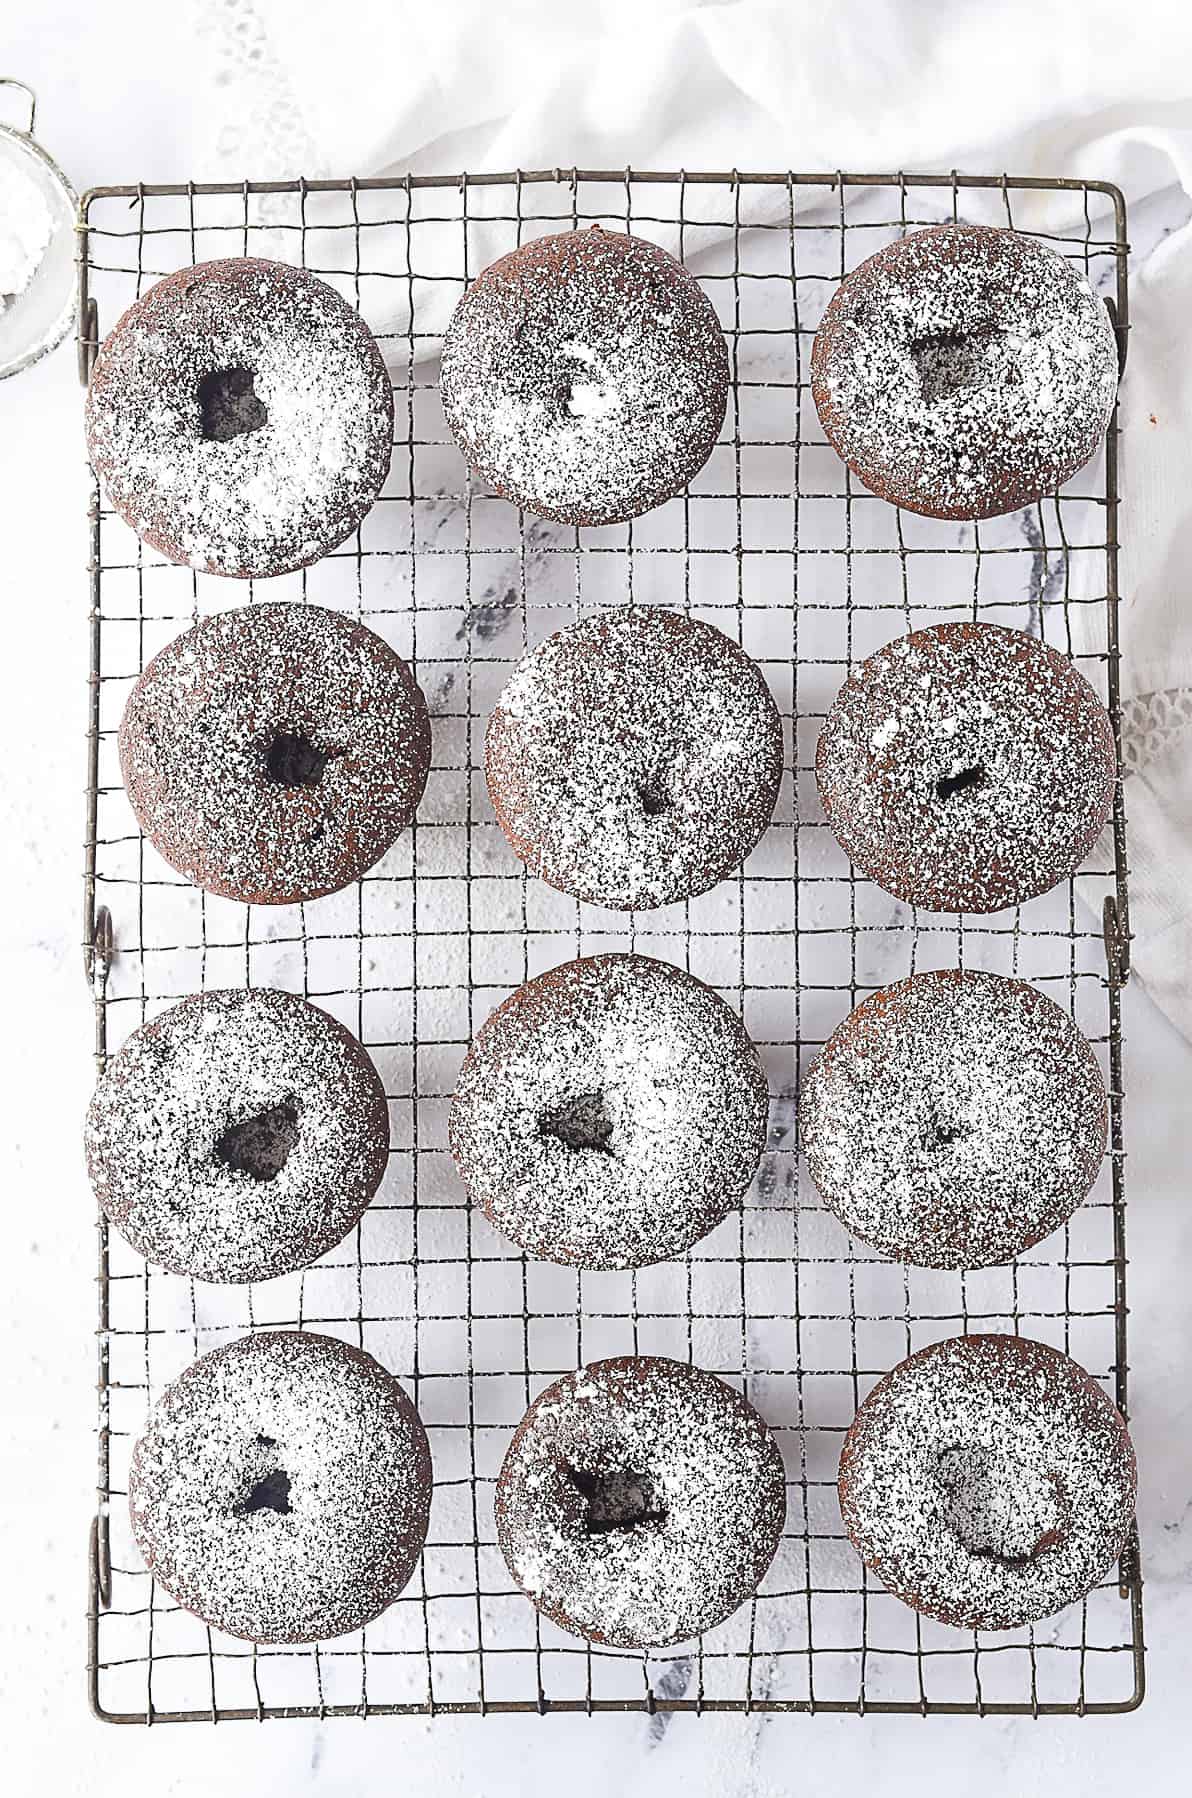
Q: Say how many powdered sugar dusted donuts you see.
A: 12